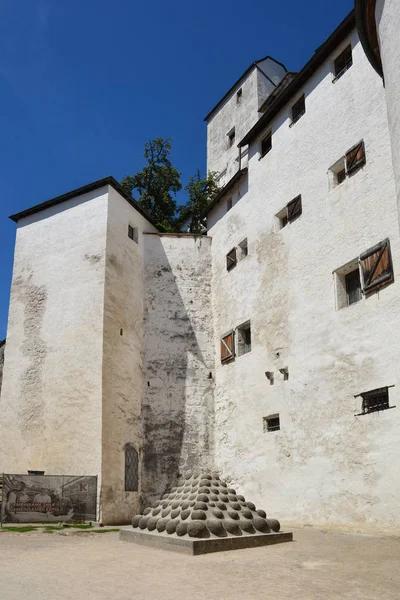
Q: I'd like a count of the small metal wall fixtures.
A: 2